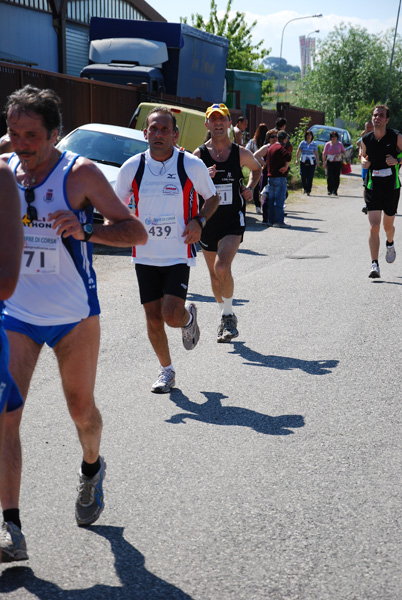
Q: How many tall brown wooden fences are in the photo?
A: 1